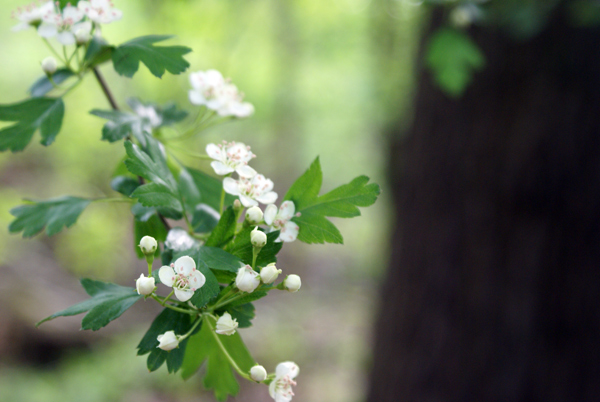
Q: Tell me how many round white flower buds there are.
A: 11